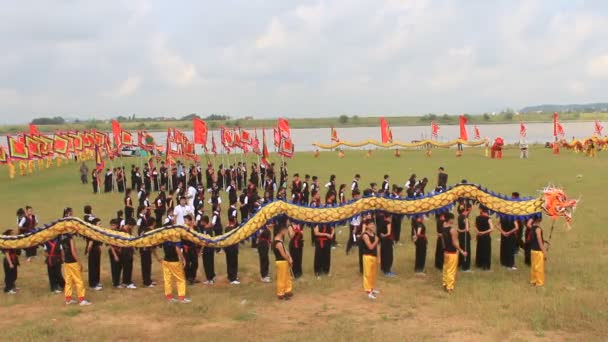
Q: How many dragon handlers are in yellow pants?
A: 6